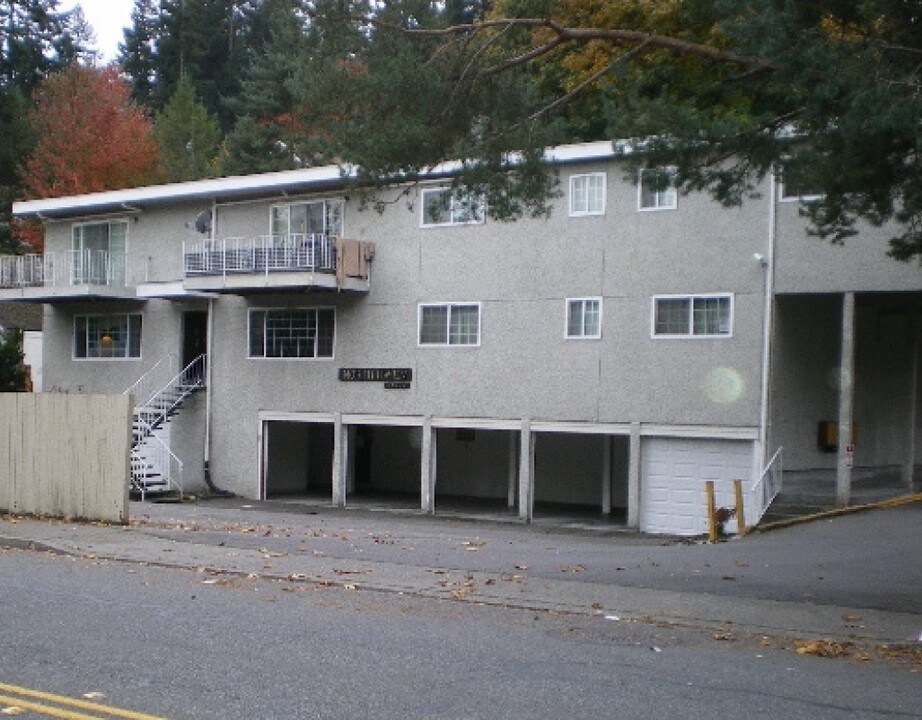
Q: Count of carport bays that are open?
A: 4